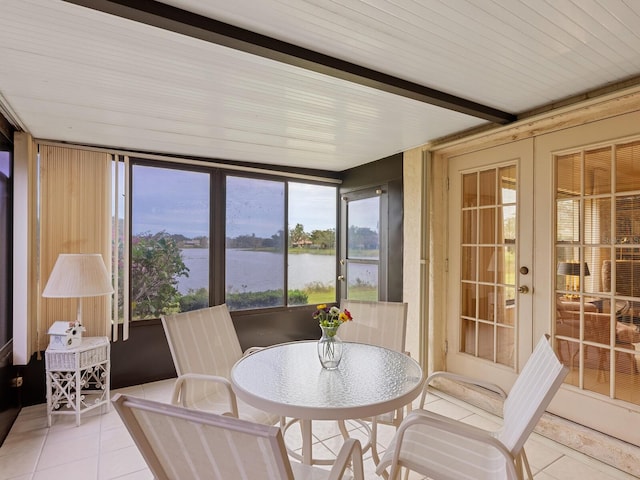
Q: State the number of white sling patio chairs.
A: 4